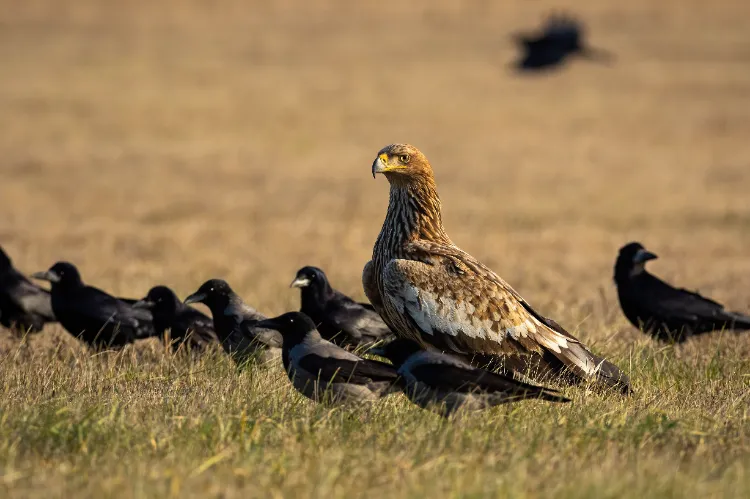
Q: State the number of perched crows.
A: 8